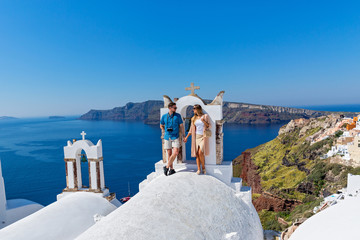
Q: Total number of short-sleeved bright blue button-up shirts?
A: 1